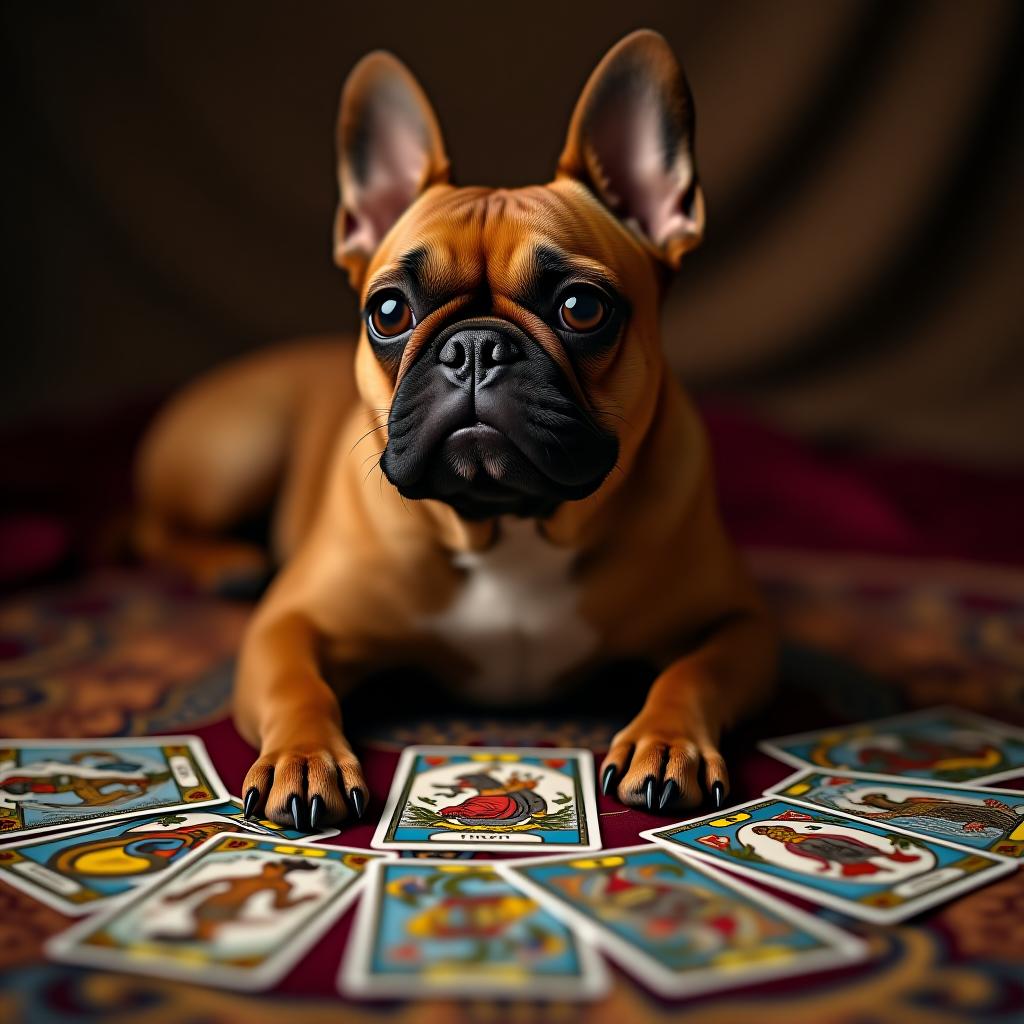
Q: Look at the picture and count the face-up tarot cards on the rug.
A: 9